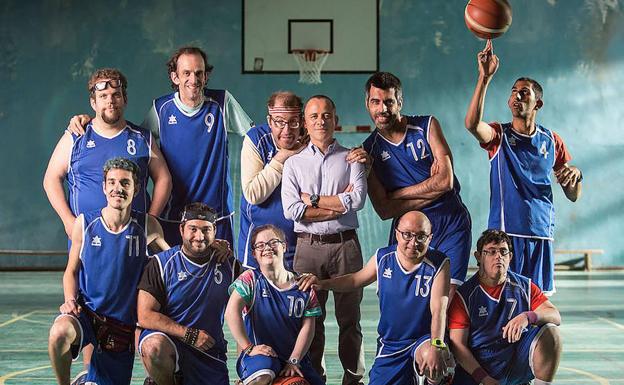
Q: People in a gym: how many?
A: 11